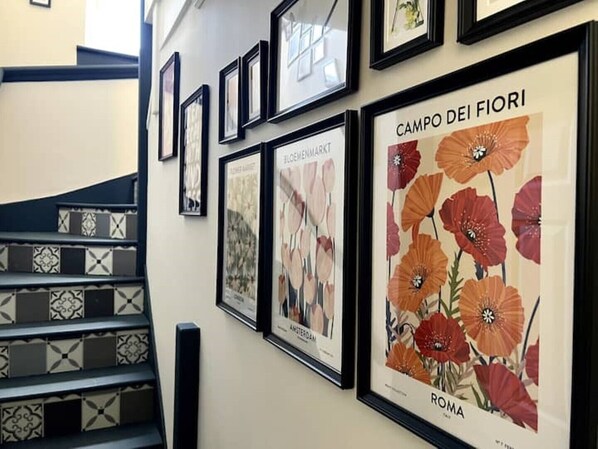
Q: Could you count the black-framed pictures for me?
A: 11